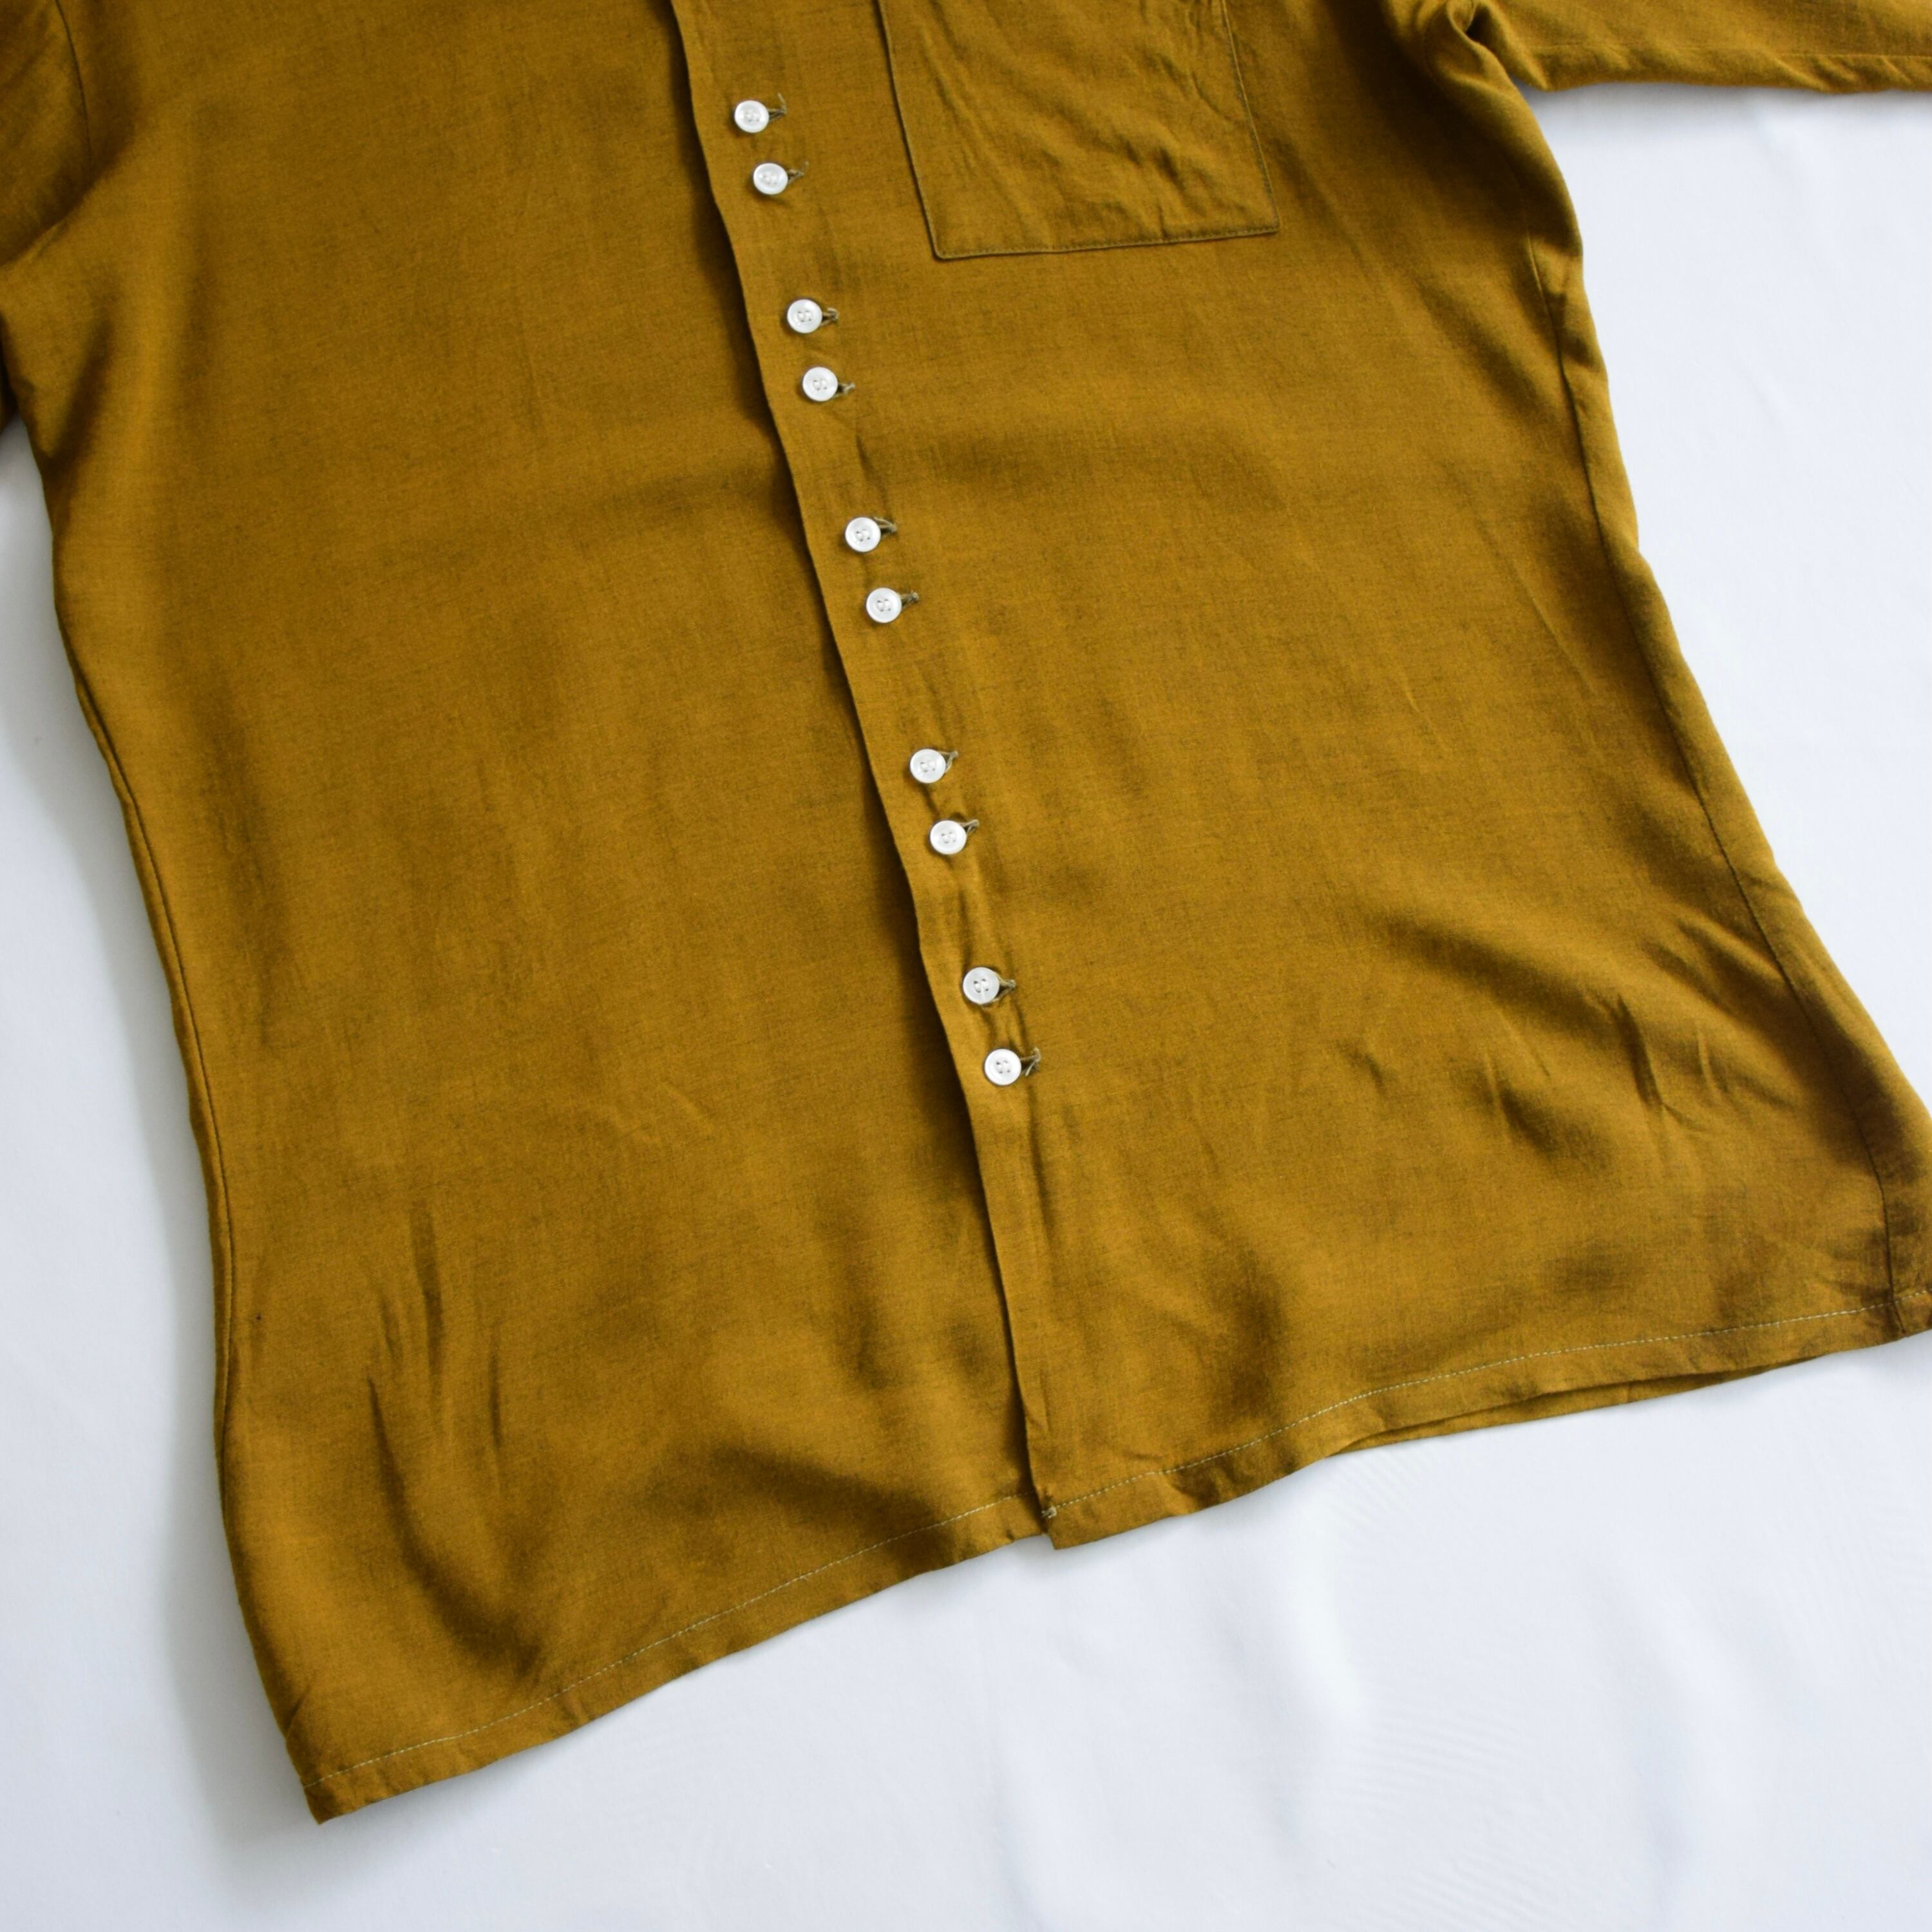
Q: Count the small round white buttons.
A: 10